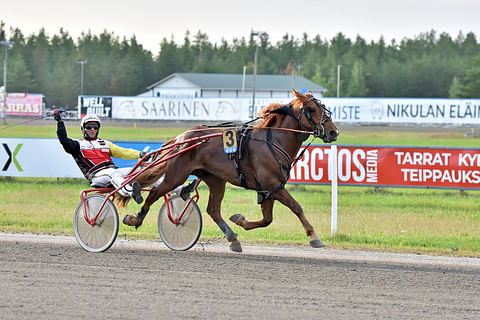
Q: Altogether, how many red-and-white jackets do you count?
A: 1